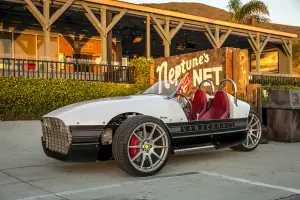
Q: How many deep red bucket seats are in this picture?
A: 2